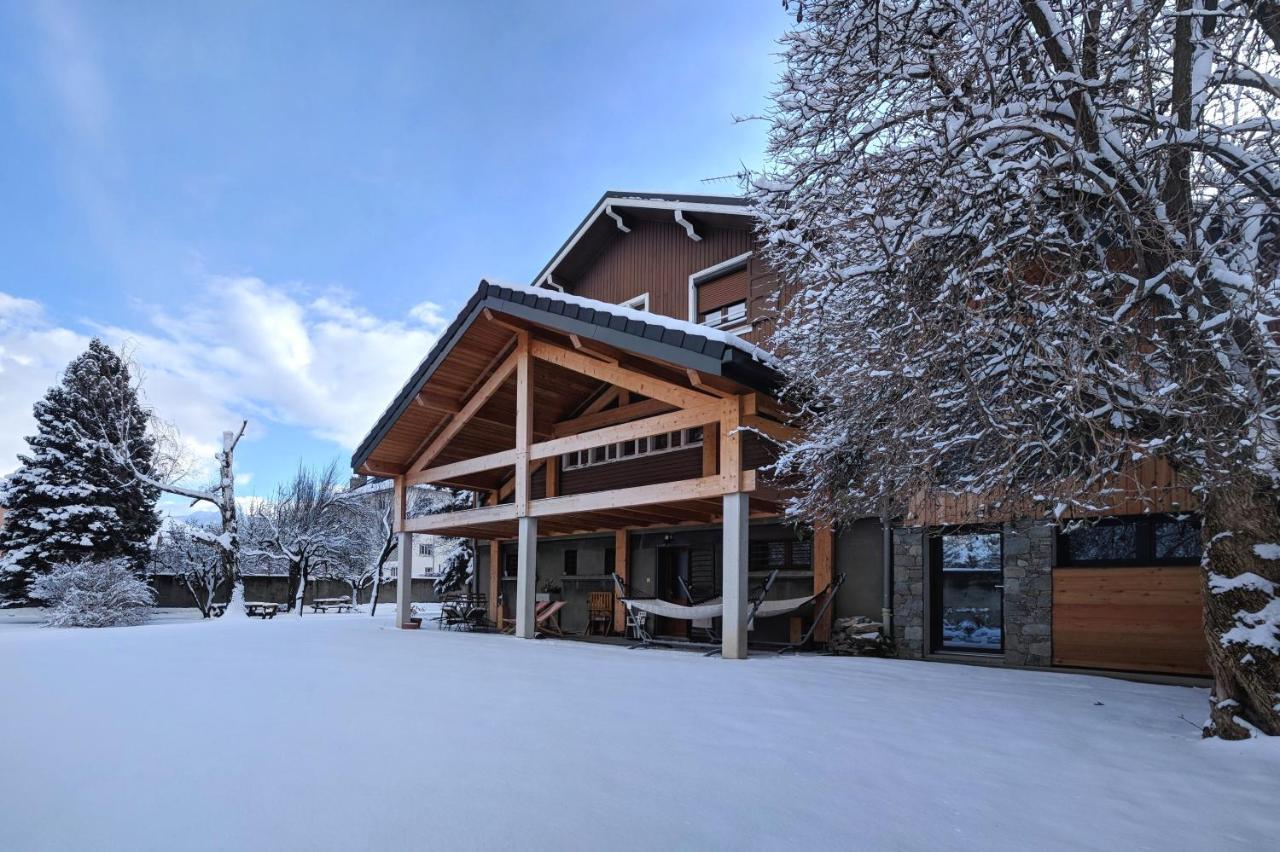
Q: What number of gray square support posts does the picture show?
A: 3